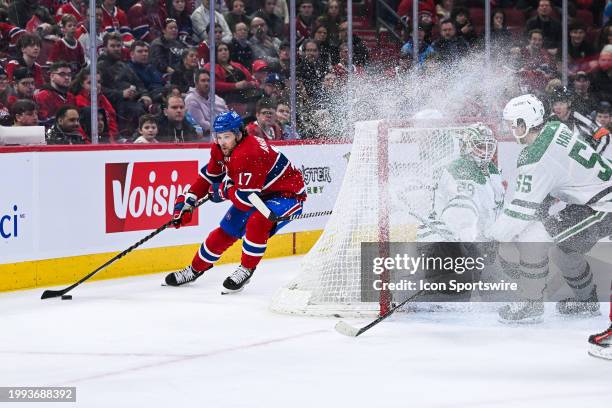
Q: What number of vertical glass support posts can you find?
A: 7